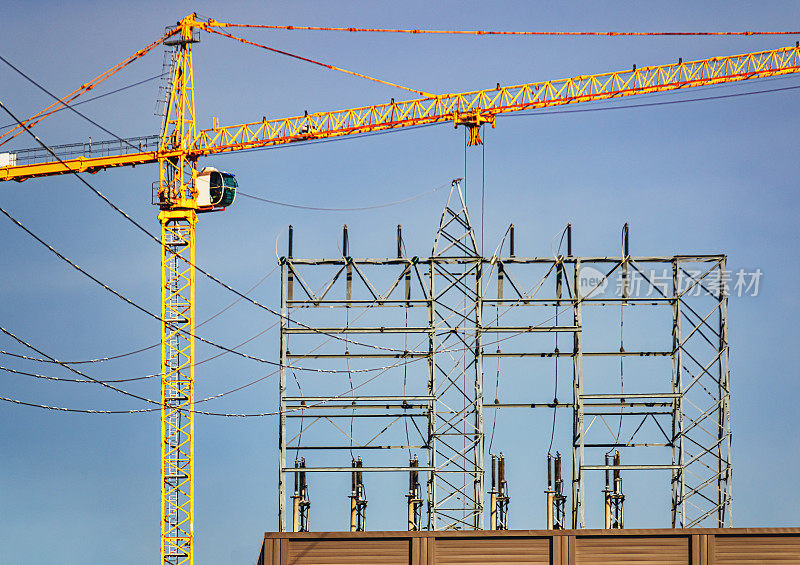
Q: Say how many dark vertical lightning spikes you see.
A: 6